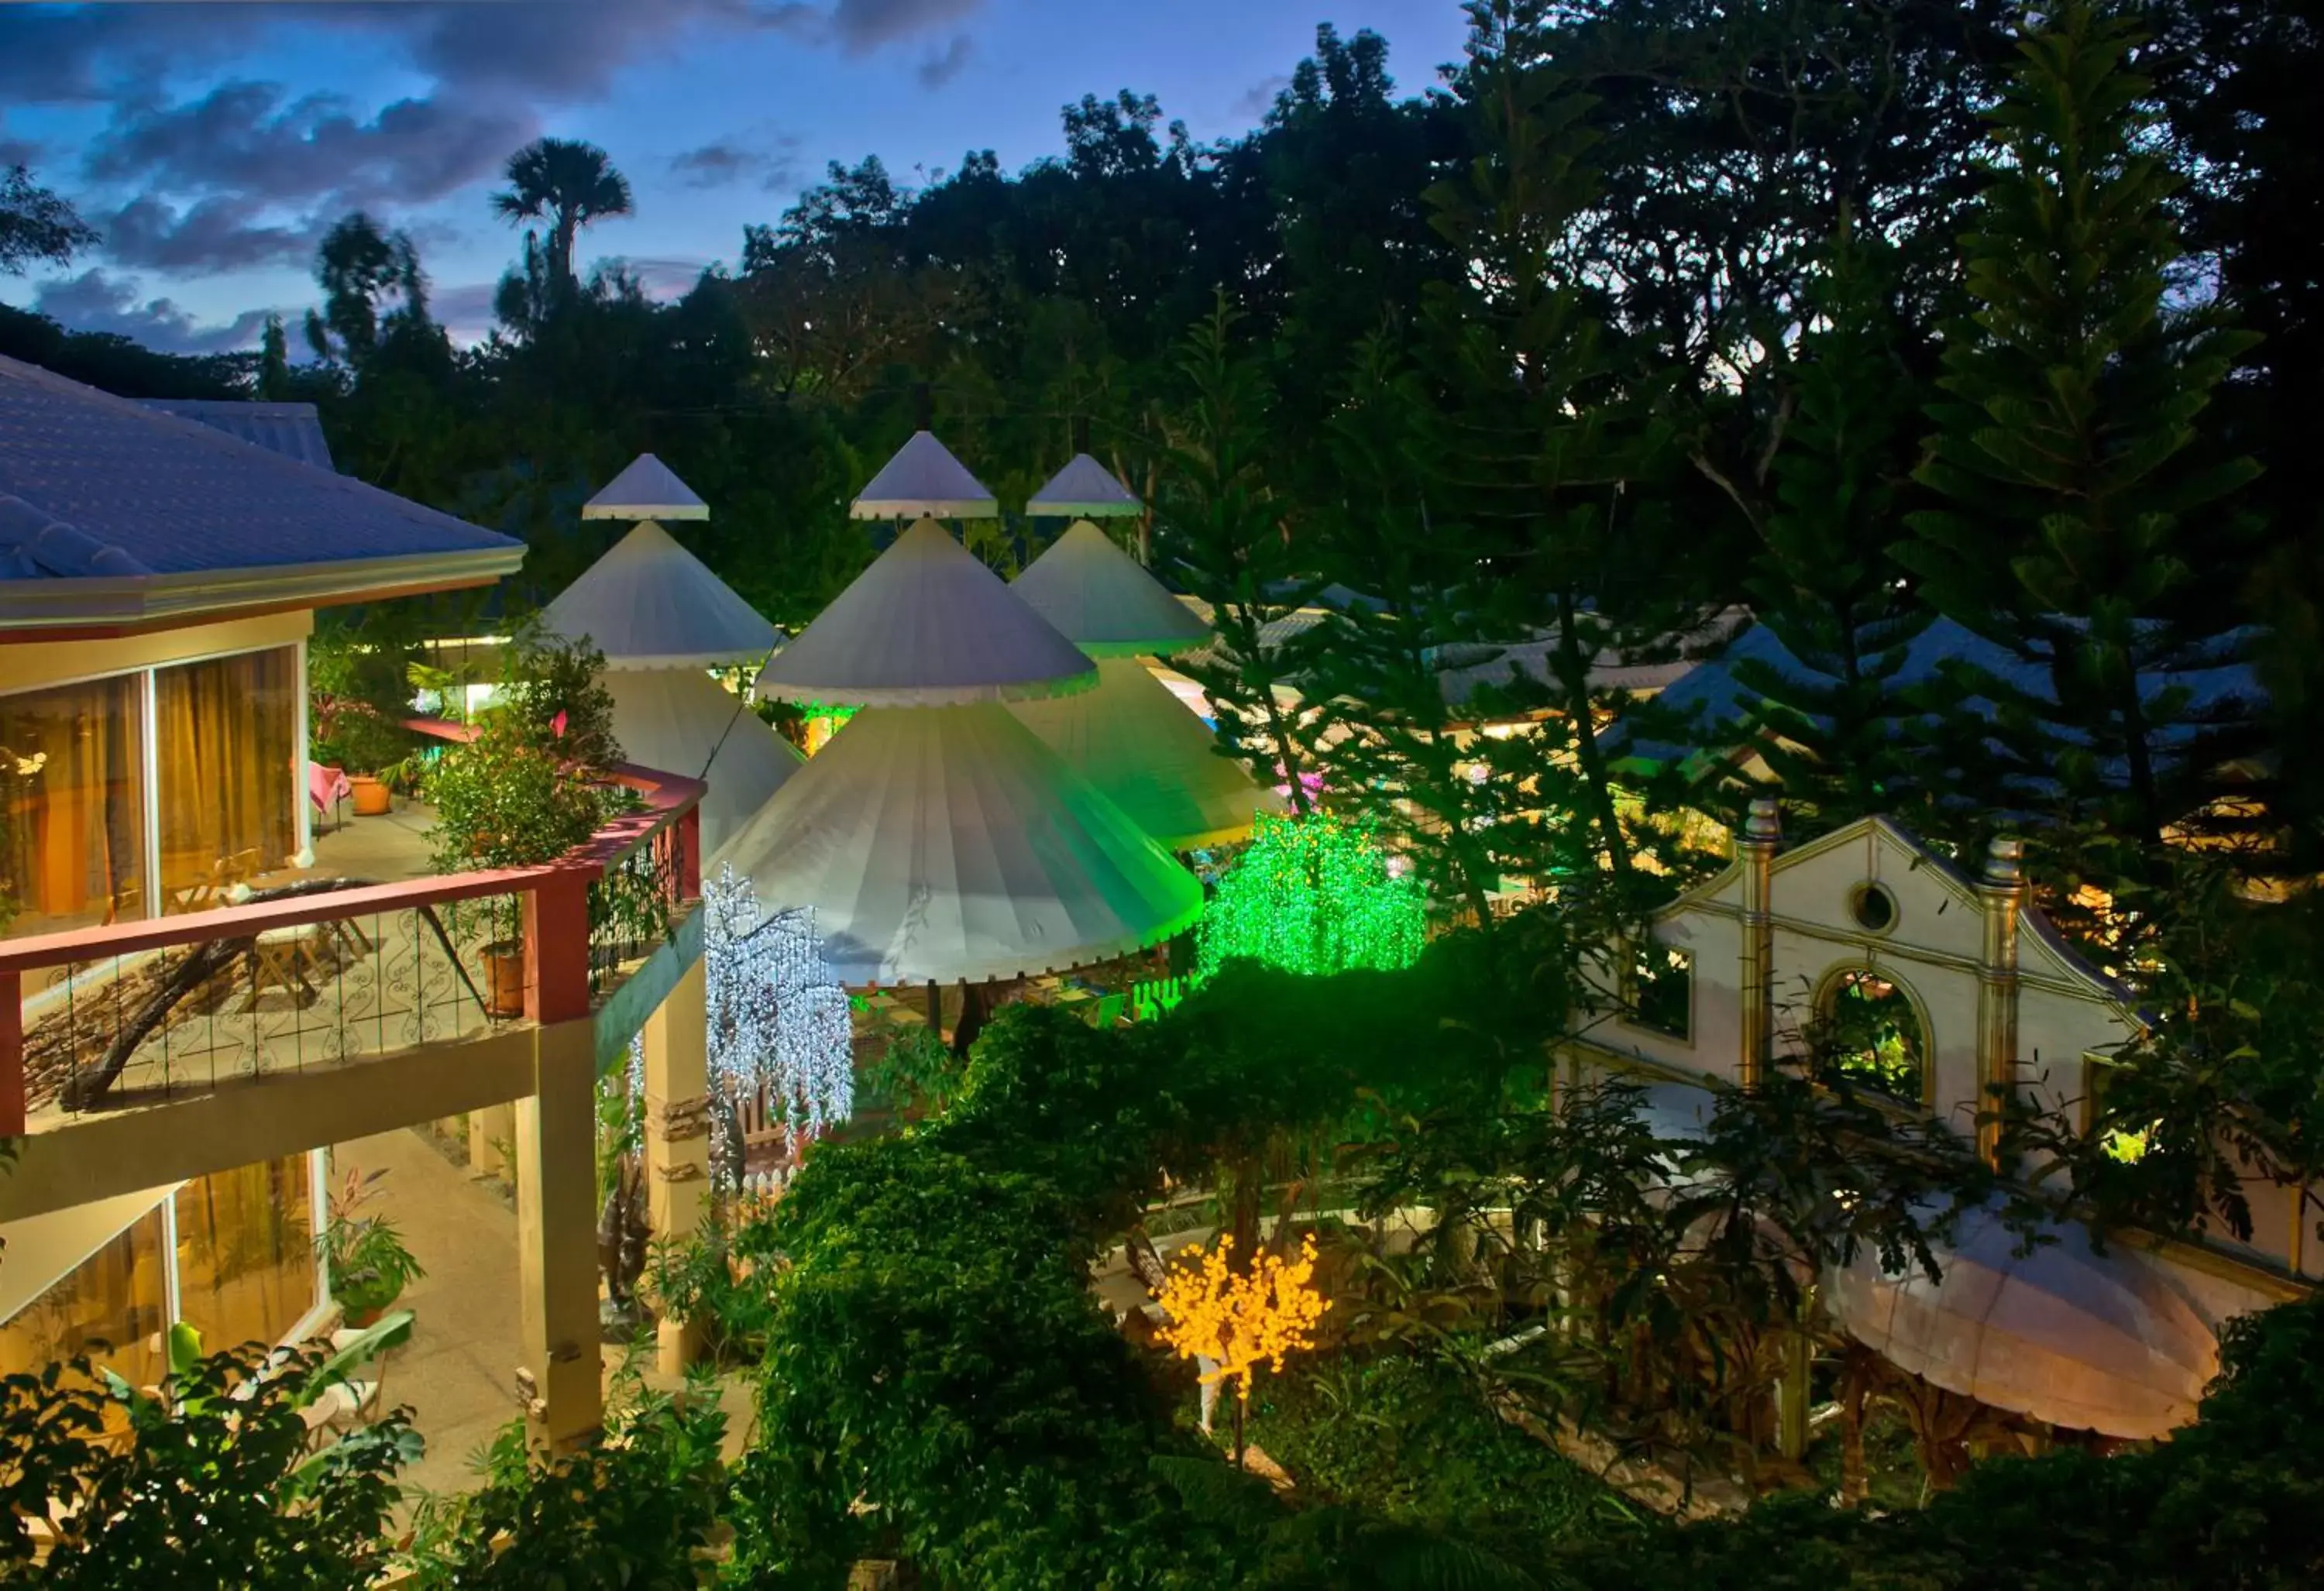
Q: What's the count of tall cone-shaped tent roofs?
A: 3